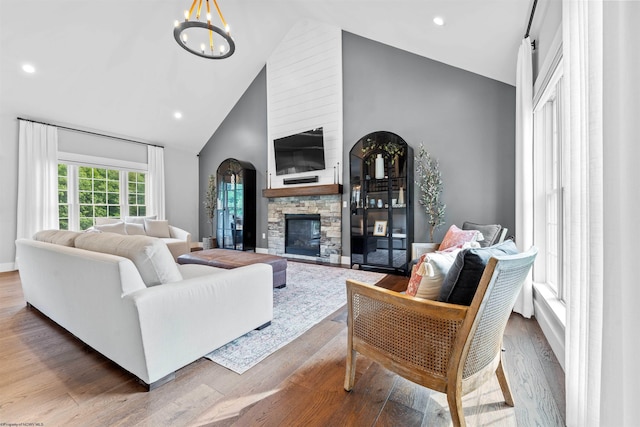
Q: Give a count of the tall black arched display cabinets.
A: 2